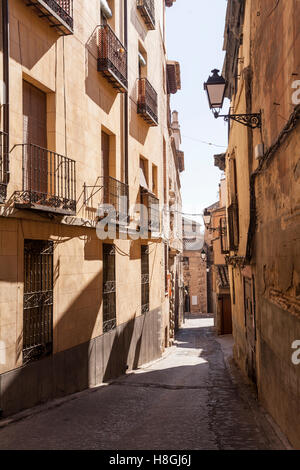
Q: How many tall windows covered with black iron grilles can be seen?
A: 3